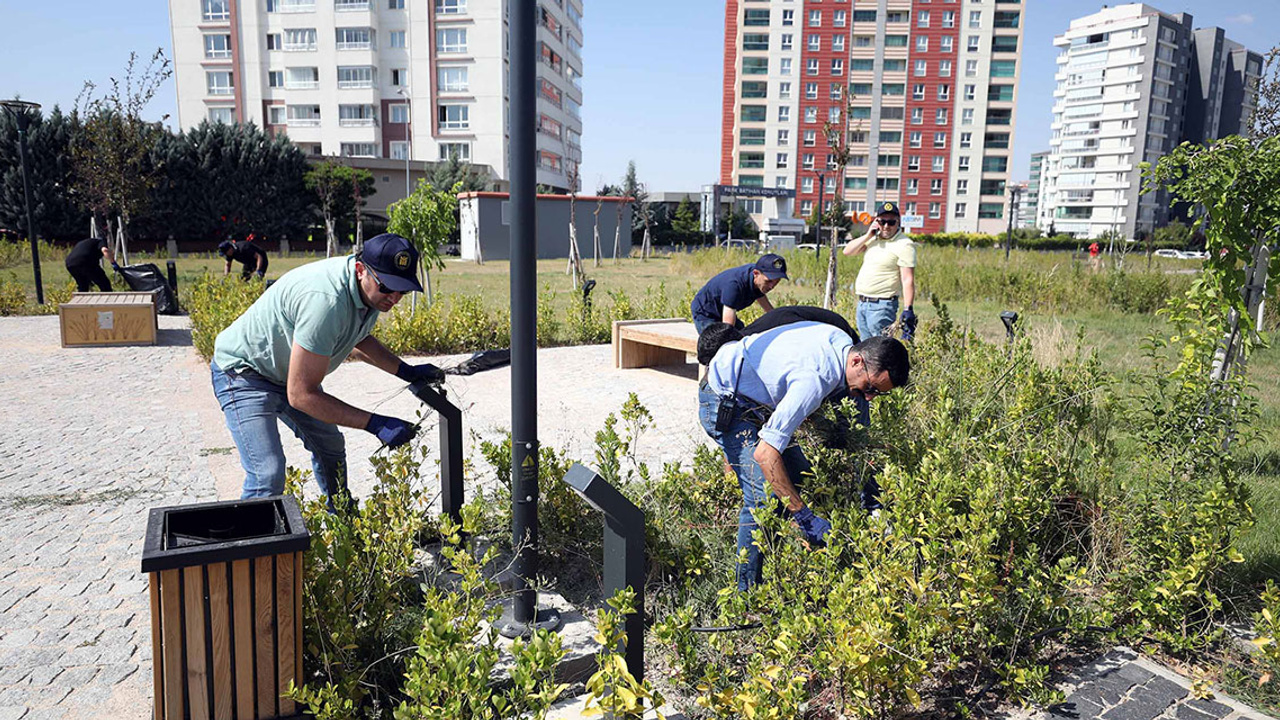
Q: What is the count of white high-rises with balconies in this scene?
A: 2